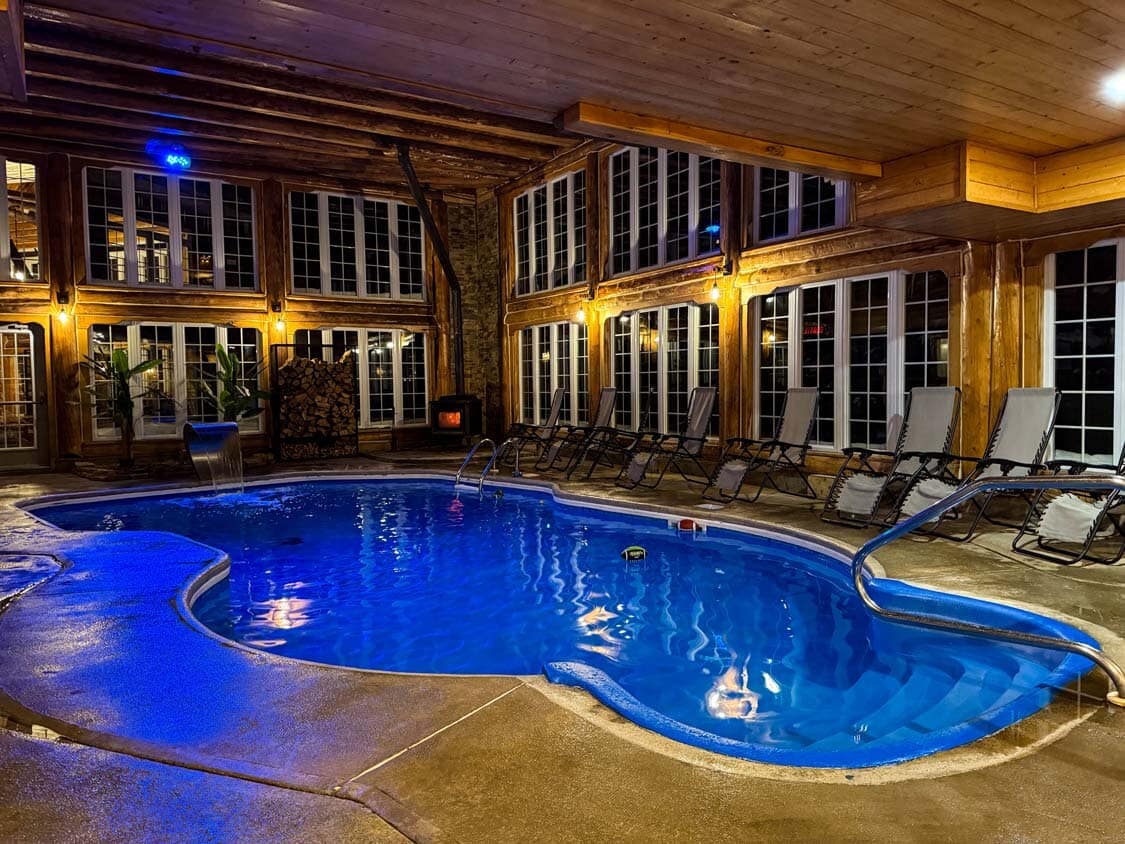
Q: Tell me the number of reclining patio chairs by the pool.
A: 8